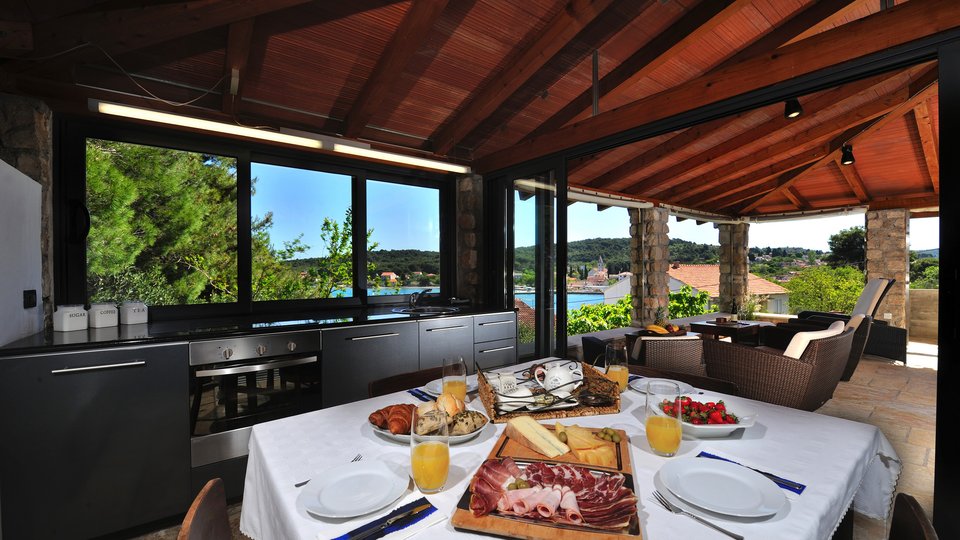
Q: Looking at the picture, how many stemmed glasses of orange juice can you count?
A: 0